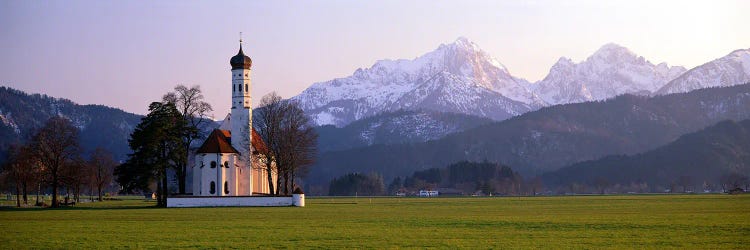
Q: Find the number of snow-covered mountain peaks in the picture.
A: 3